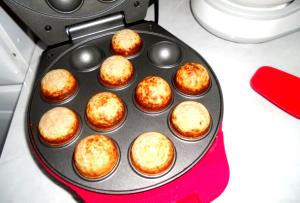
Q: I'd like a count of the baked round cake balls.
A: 10